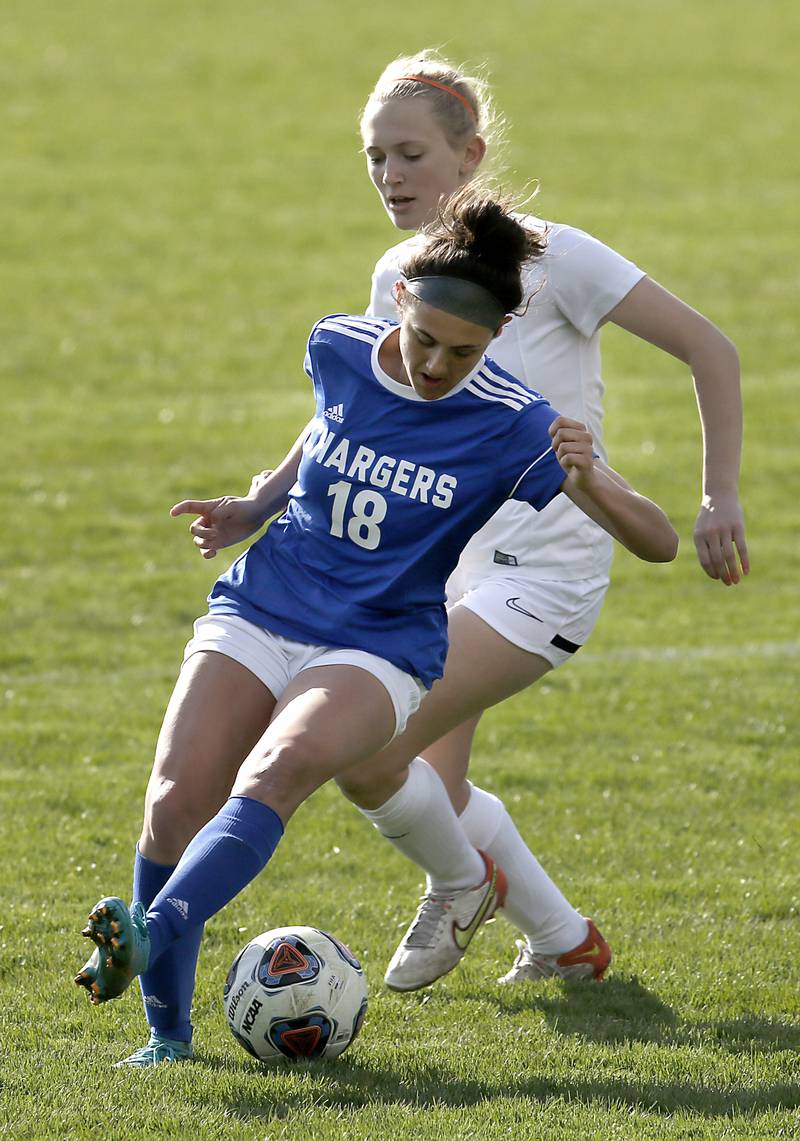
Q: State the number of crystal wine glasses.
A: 0